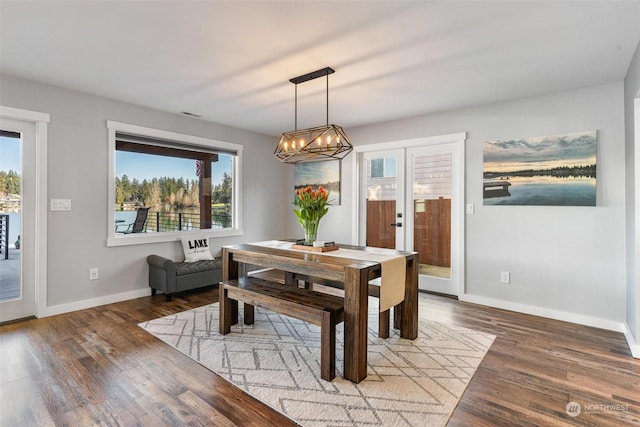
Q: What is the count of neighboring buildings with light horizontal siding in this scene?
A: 1